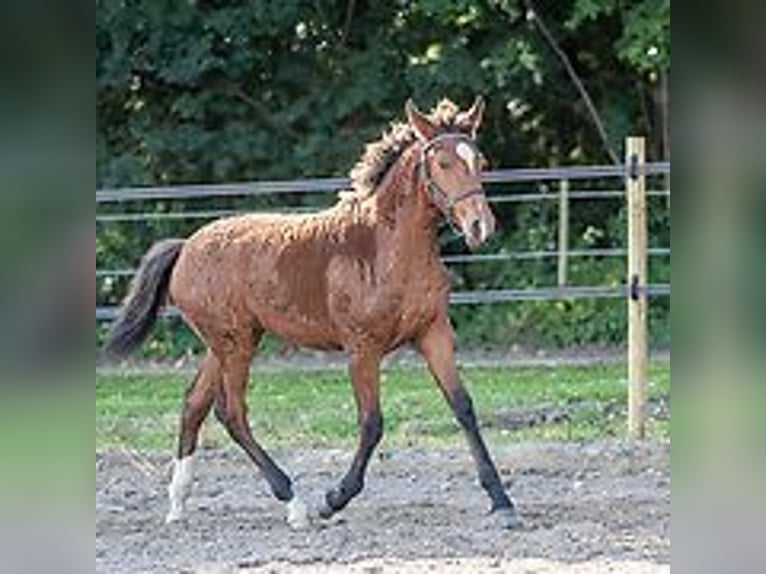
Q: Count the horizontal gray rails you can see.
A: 4